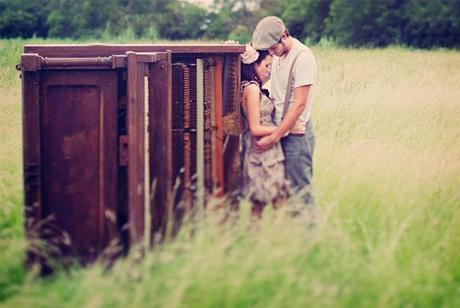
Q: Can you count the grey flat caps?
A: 1